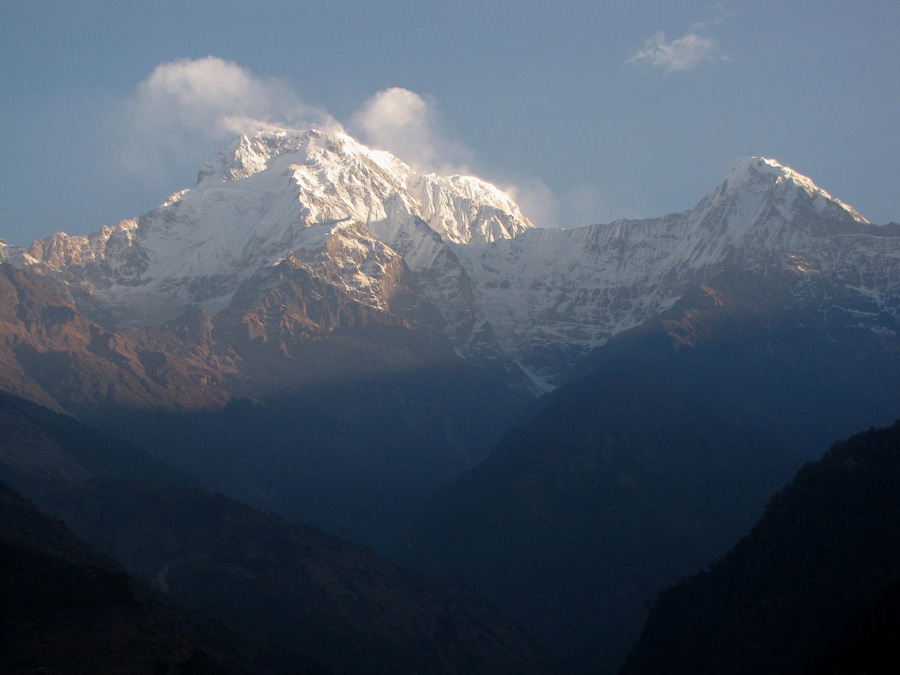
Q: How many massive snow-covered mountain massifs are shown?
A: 2